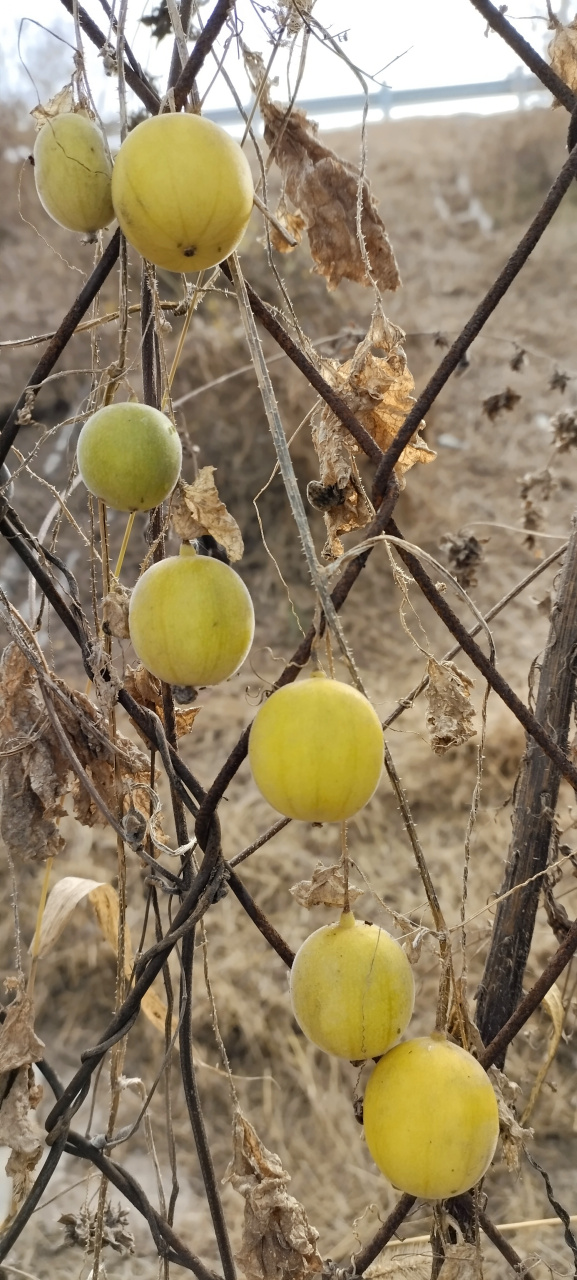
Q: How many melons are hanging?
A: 7